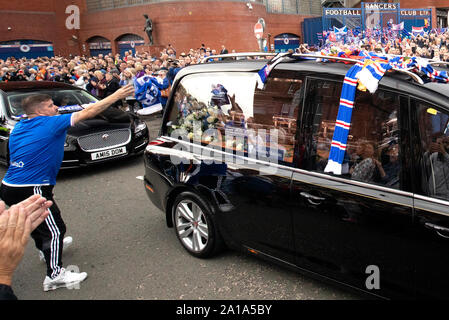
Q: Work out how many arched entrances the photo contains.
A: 4